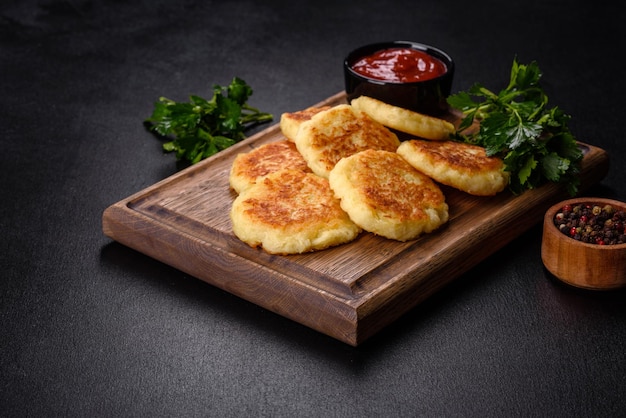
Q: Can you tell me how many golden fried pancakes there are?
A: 7